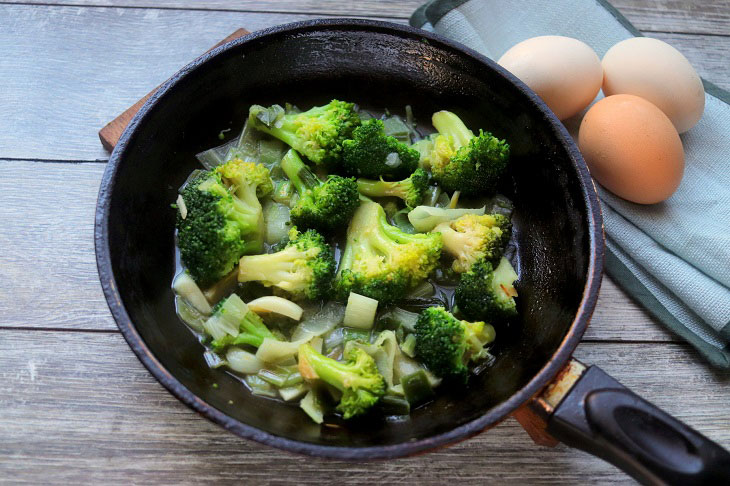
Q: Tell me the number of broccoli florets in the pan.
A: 13